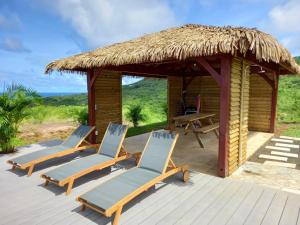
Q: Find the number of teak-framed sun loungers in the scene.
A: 3